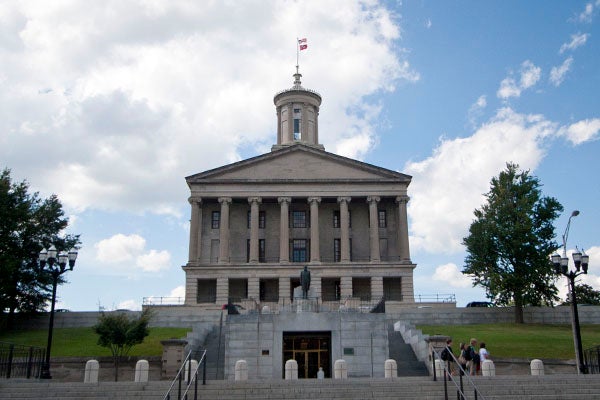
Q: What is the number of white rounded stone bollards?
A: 10